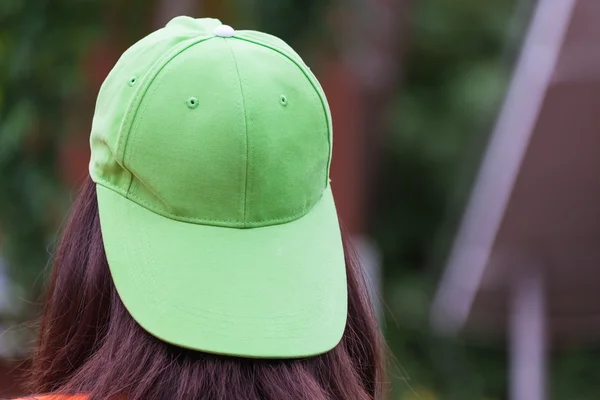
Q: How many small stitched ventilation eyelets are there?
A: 3